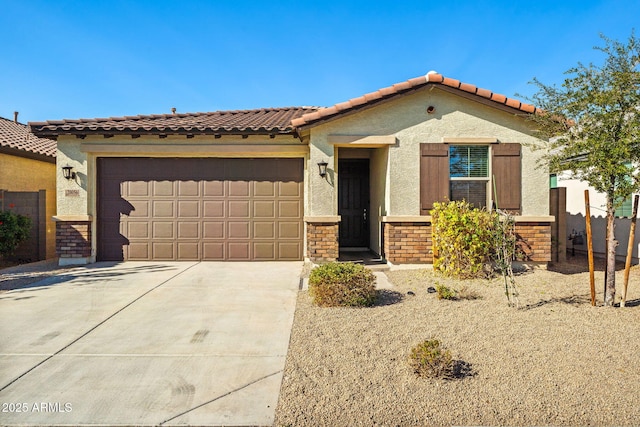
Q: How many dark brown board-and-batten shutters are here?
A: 2